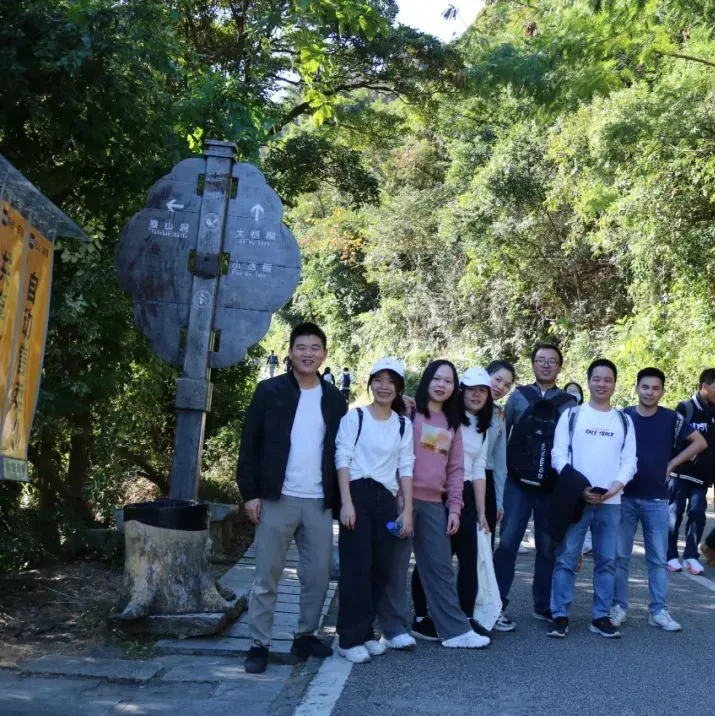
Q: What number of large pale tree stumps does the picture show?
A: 1